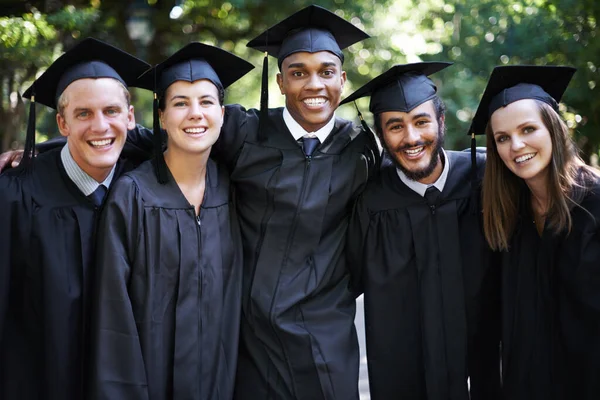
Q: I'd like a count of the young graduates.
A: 5